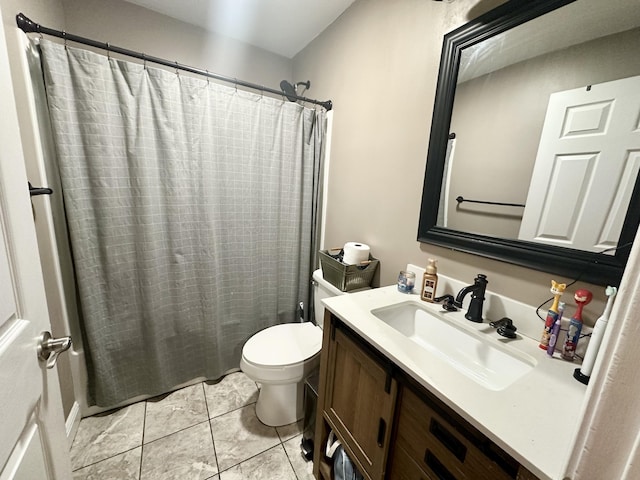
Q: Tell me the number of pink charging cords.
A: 0